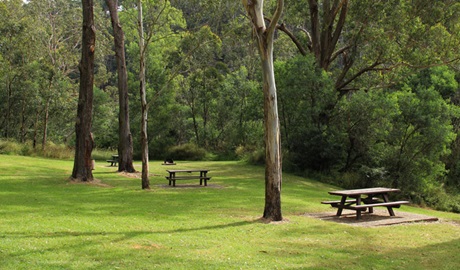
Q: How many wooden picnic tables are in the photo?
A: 3